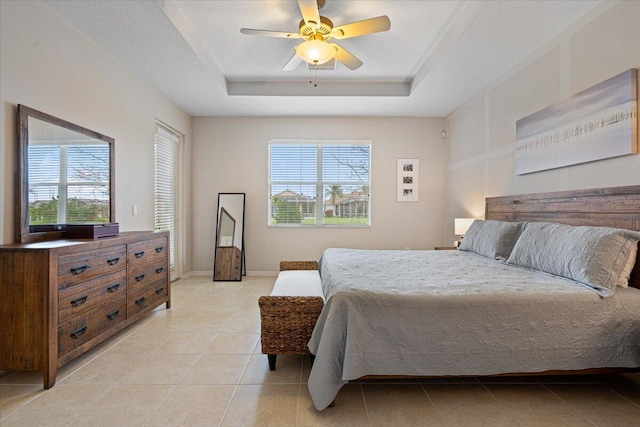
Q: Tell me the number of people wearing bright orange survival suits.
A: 0